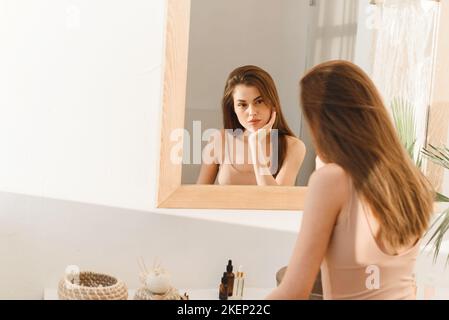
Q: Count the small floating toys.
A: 0